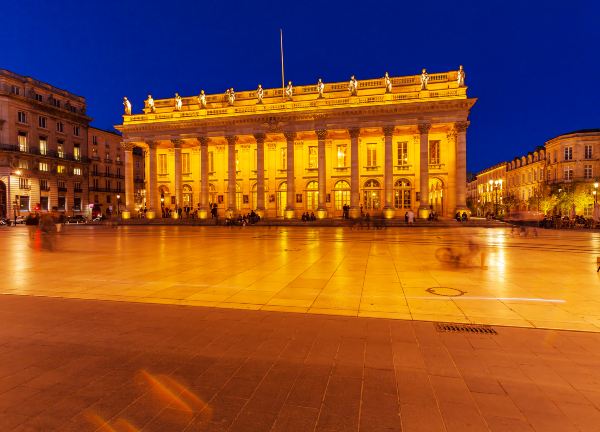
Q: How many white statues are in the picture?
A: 12